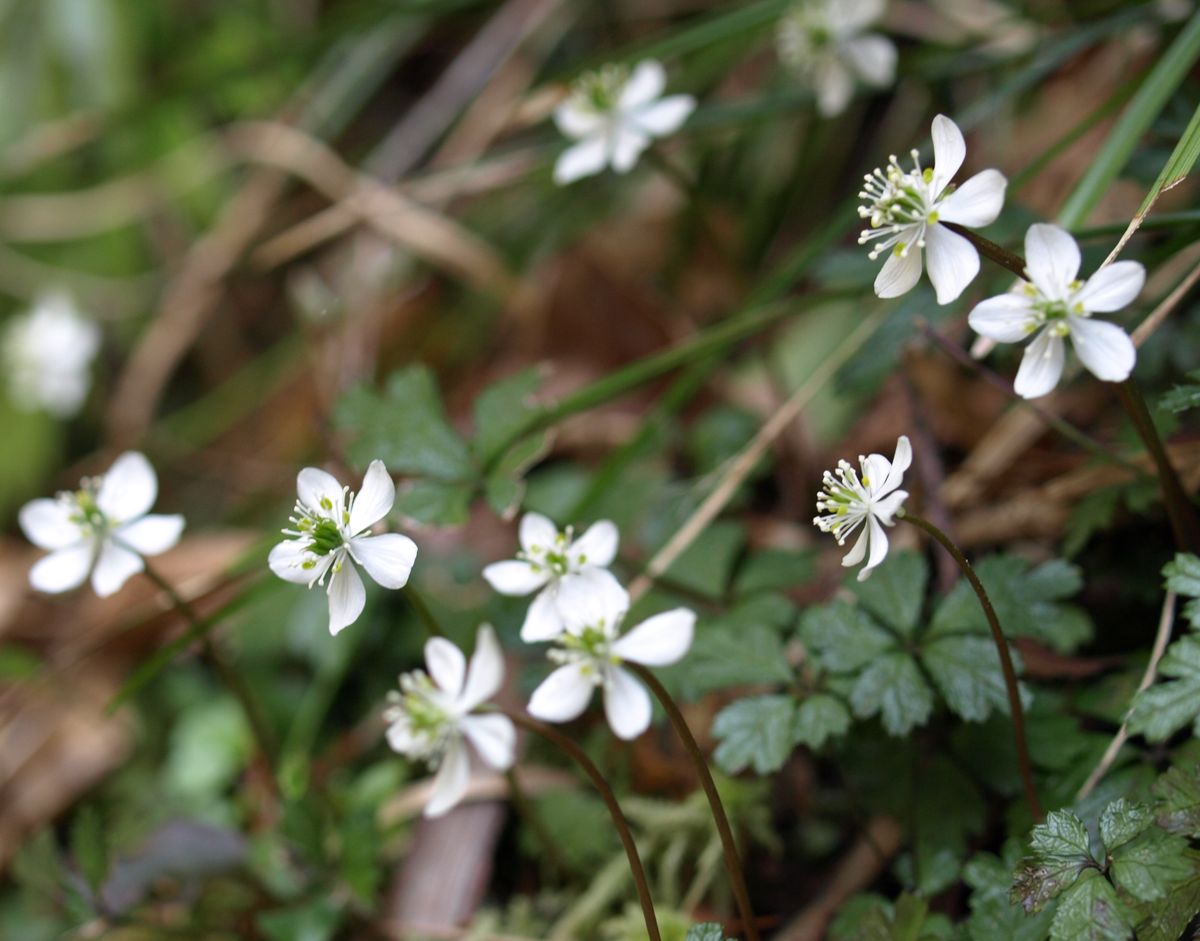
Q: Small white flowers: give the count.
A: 11